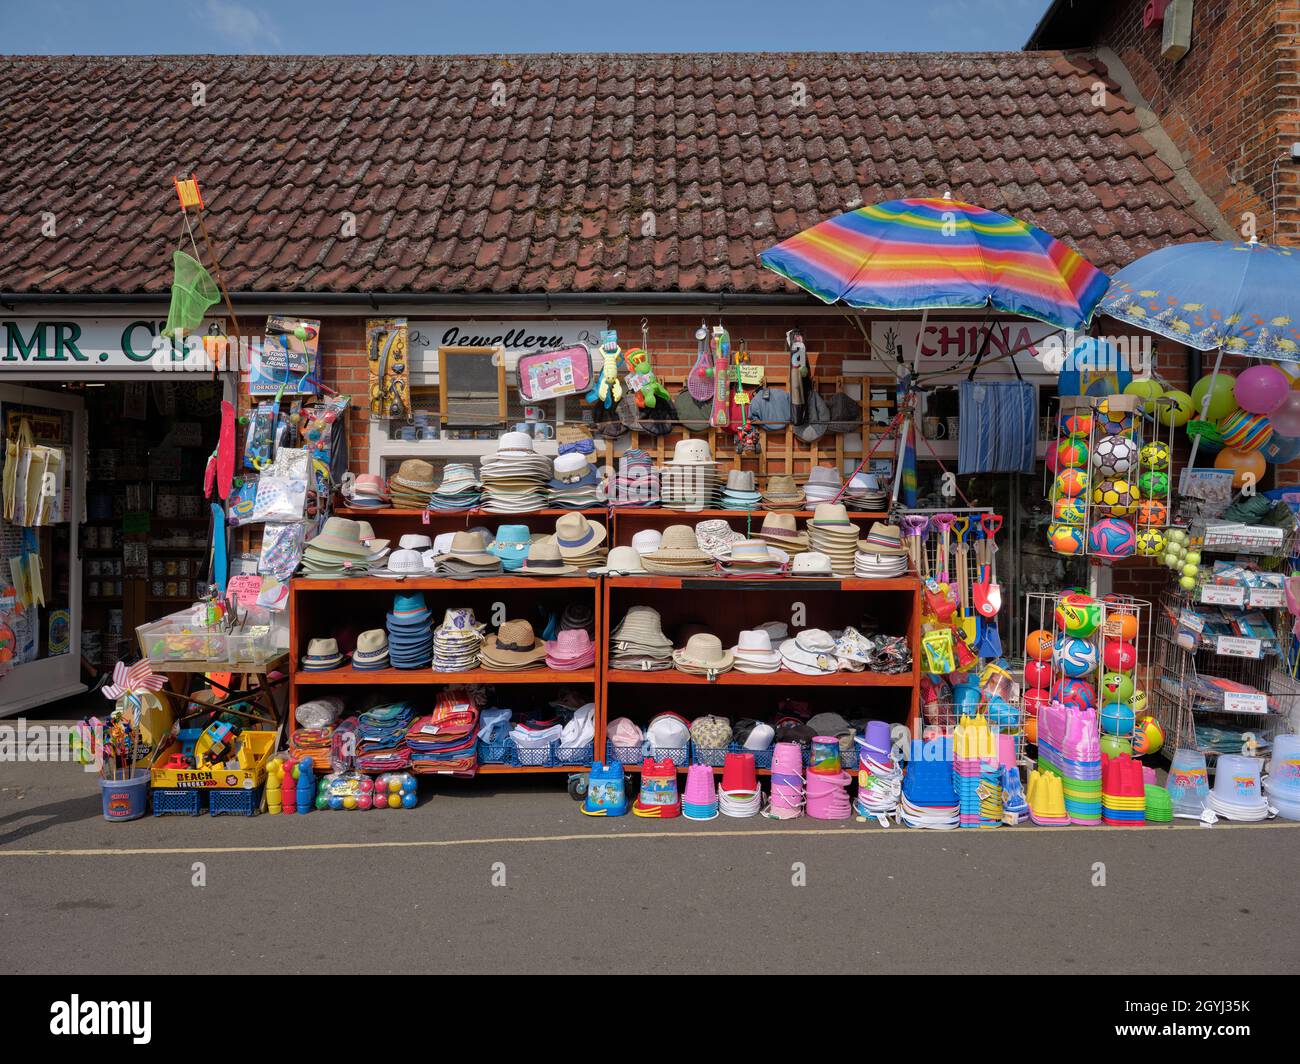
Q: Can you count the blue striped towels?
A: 1